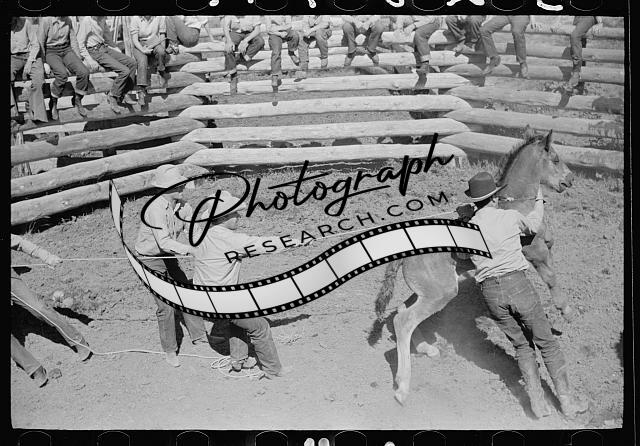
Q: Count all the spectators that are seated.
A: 13